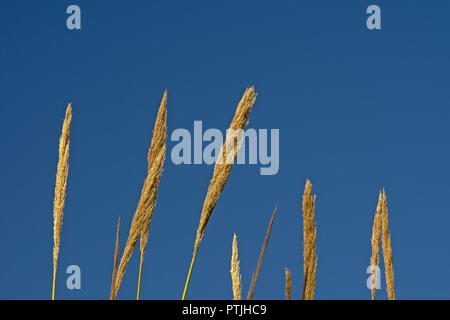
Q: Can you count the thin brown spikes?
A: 2